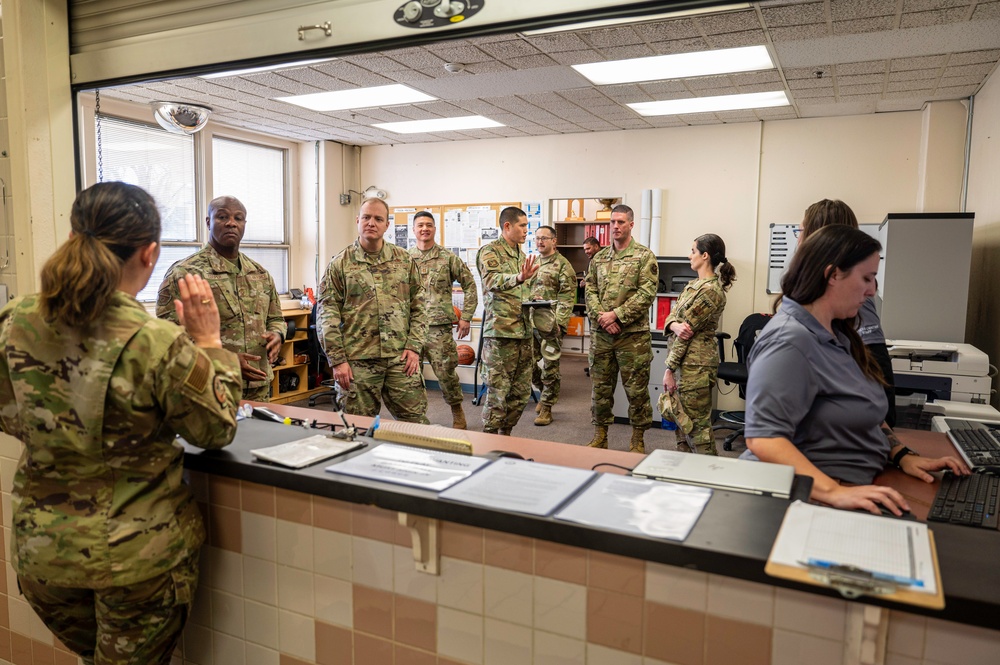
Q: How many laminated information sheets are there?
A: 3